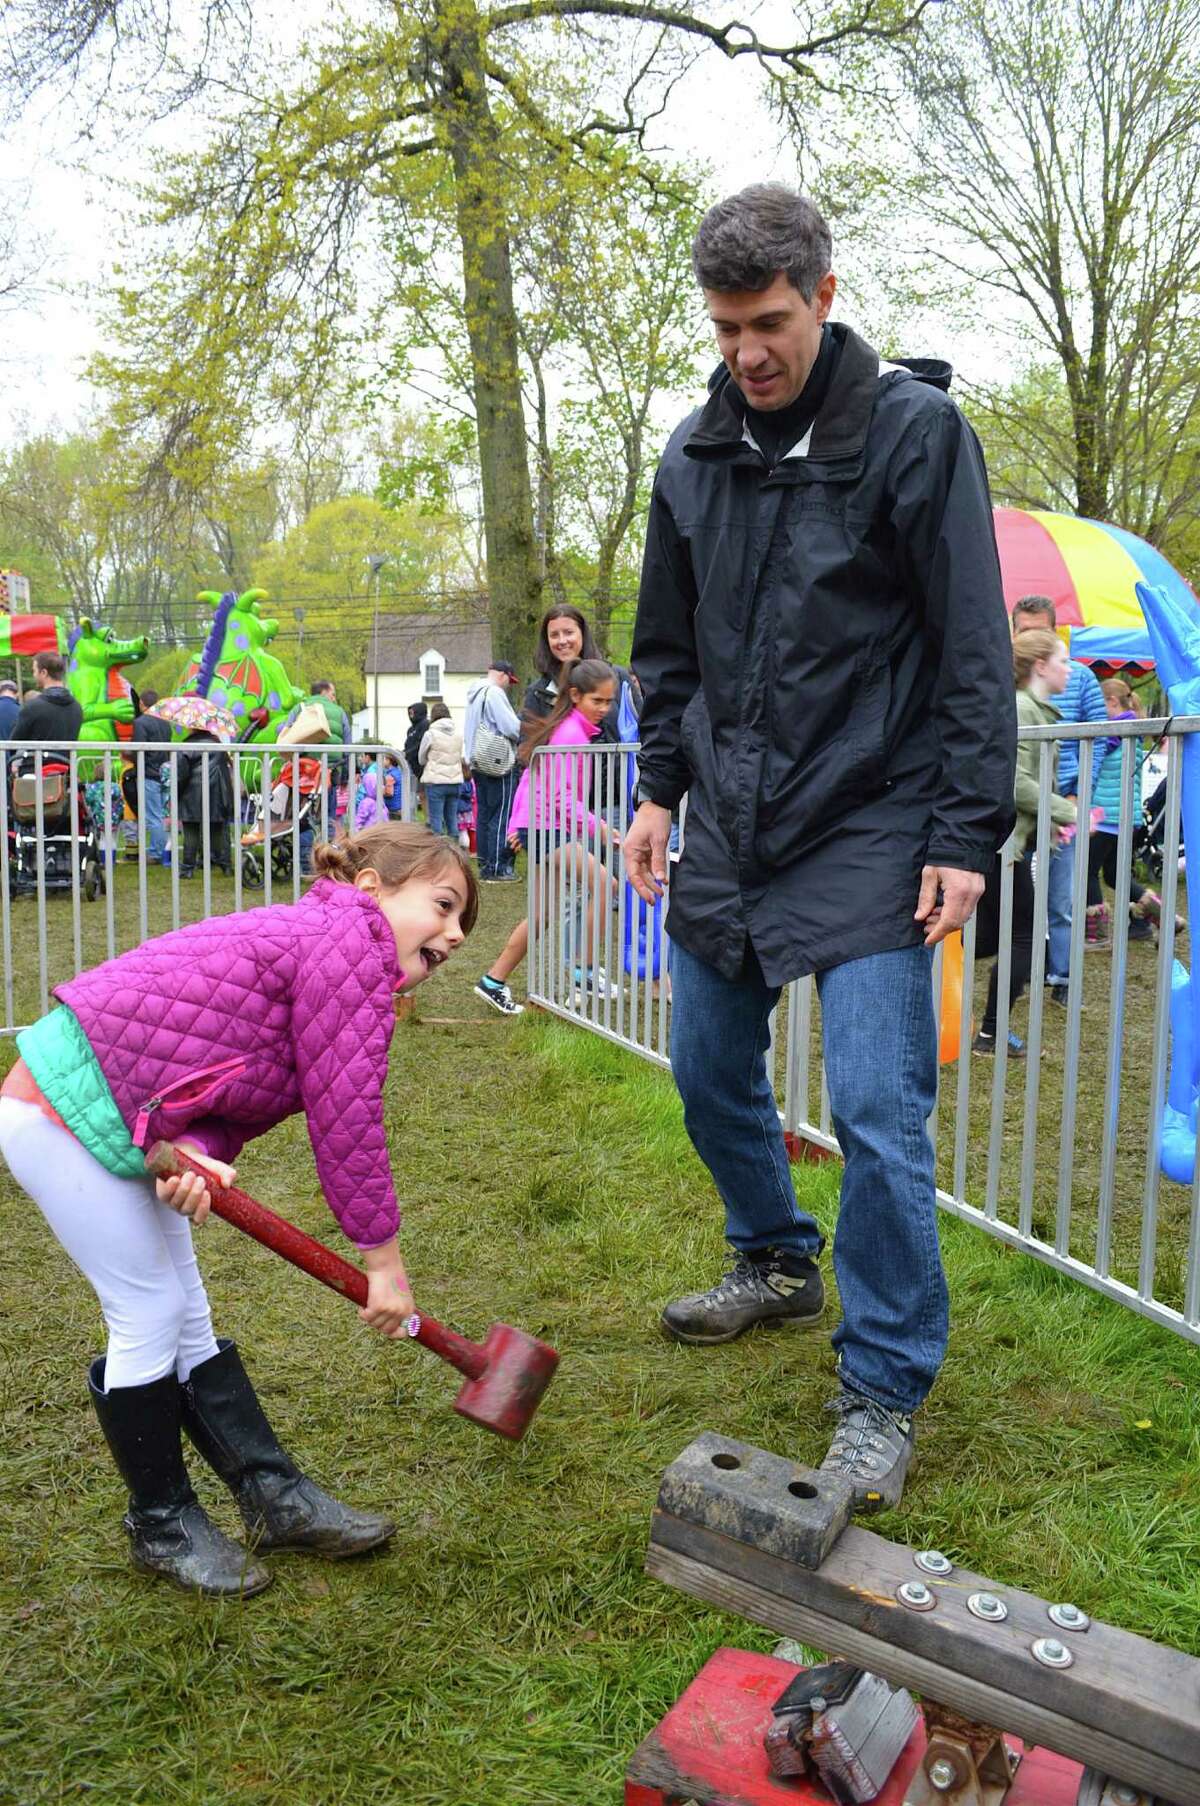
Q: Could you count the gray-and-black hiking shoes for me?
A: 2